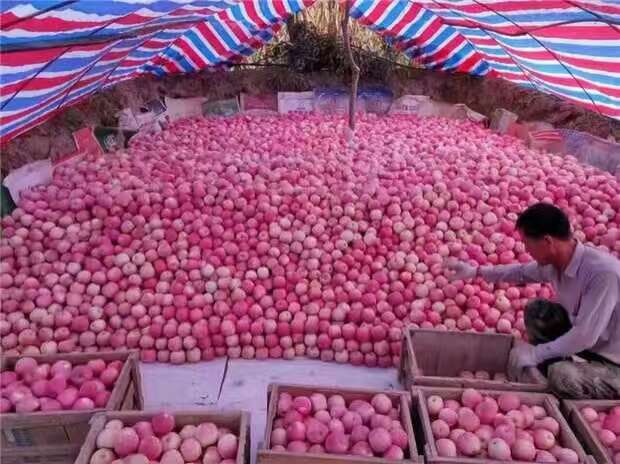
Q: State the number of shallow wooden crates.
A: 6